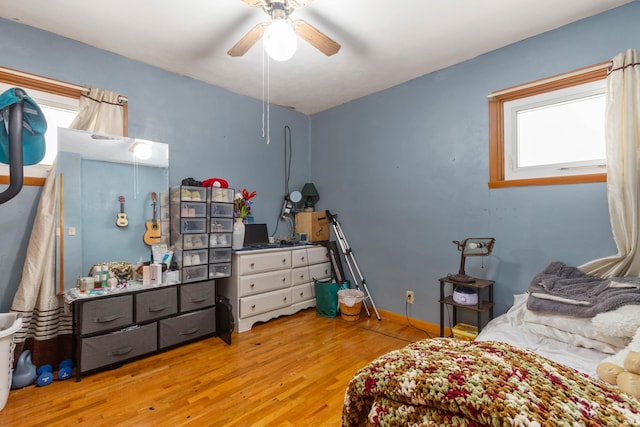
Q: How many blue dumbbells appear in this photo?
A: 2